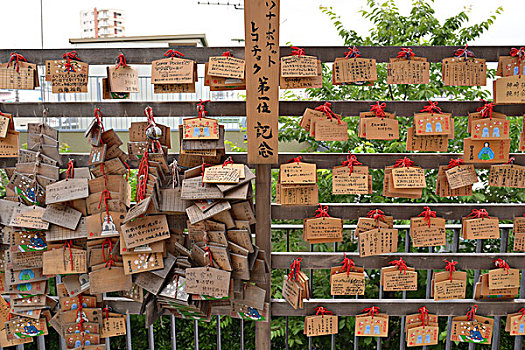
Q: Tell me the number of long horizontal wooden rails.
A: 6